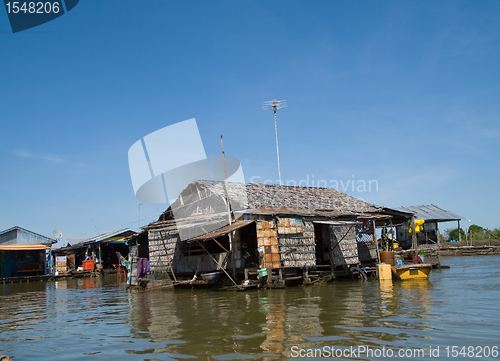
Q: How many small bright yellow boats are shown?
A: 1